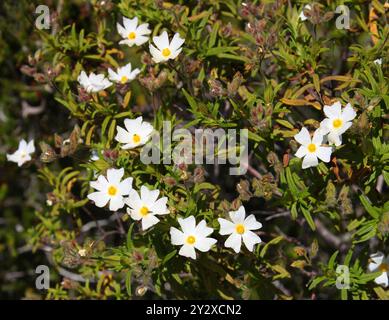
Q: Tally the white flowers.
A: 13